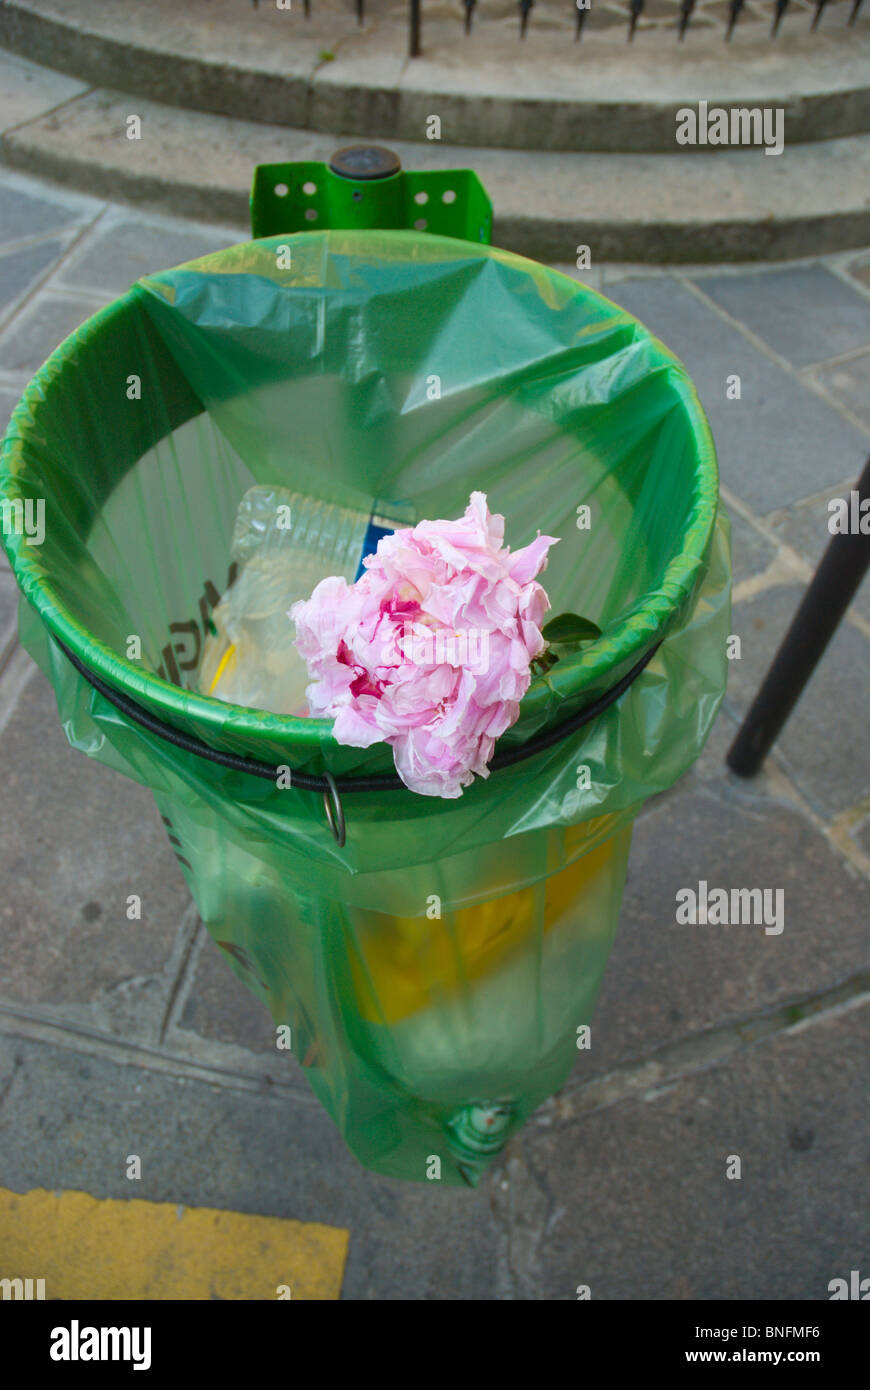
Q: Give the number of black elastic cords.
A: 1